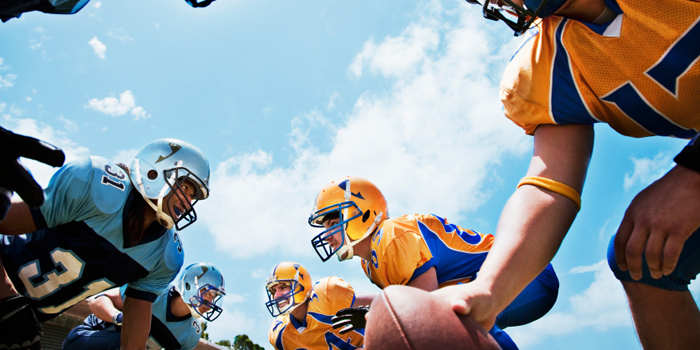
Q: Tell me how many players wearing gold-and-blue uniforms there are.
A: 3